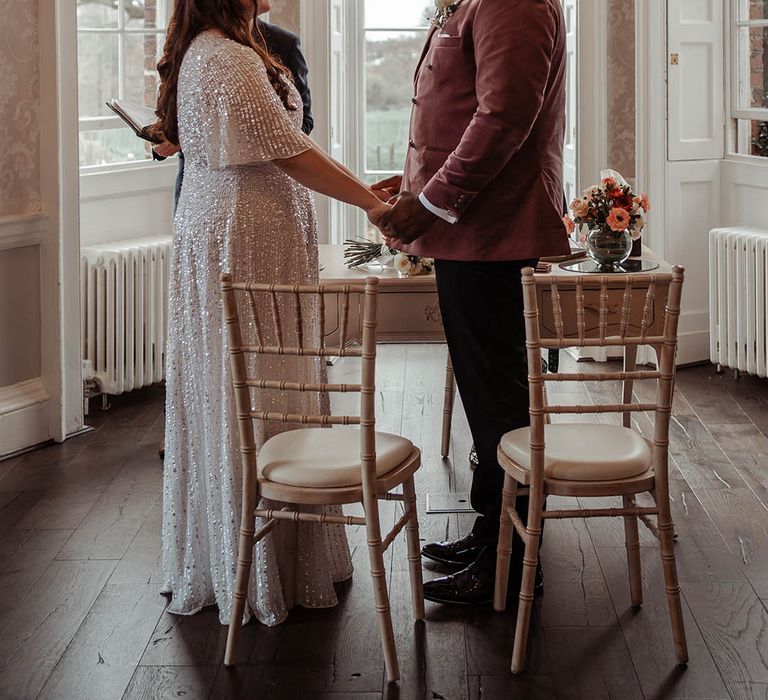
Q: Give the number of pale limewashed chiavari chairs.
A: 2